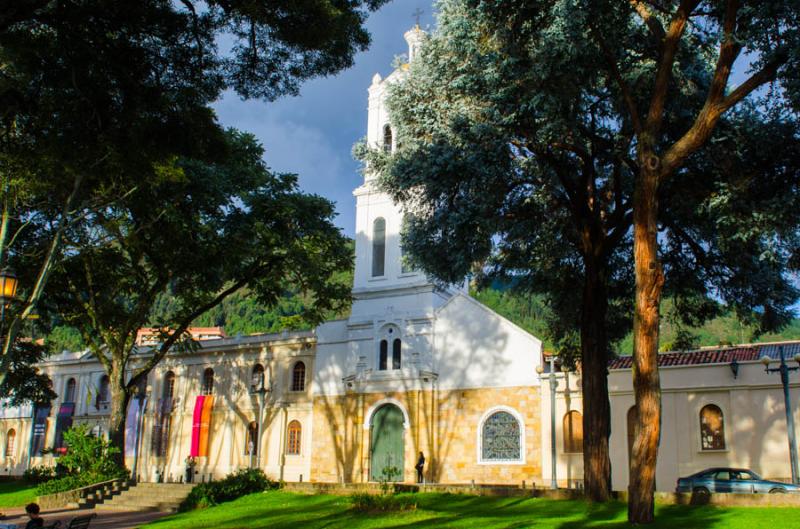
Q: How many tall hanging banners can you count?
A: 5